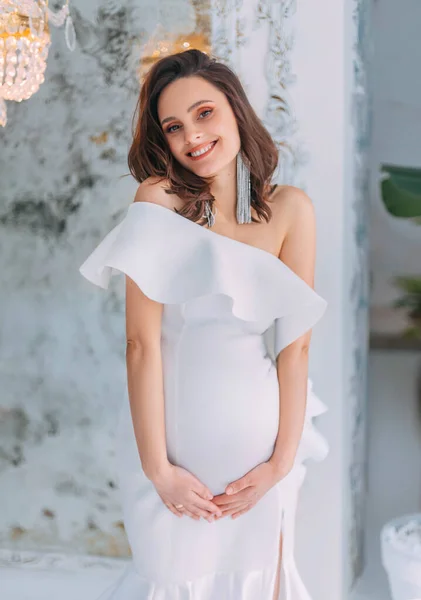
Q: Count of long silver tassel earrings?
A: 2